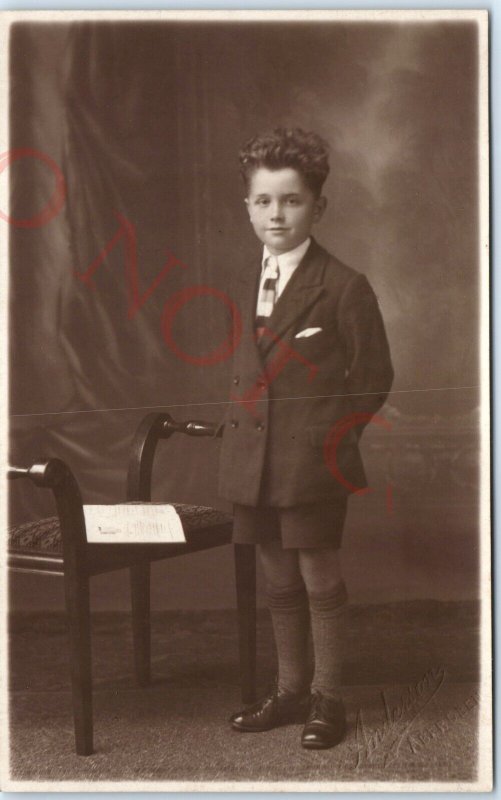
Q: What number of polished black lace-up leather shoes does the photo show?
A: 2